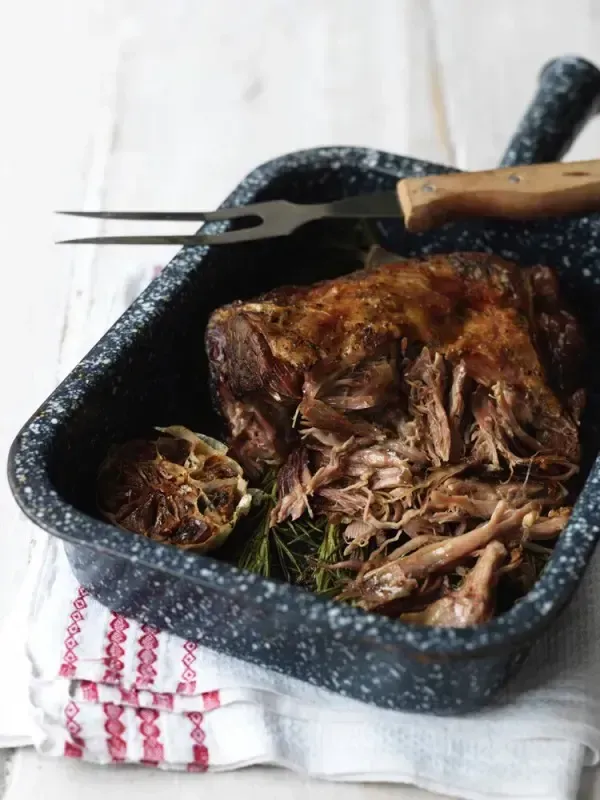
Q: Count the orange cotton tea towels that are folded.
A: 0